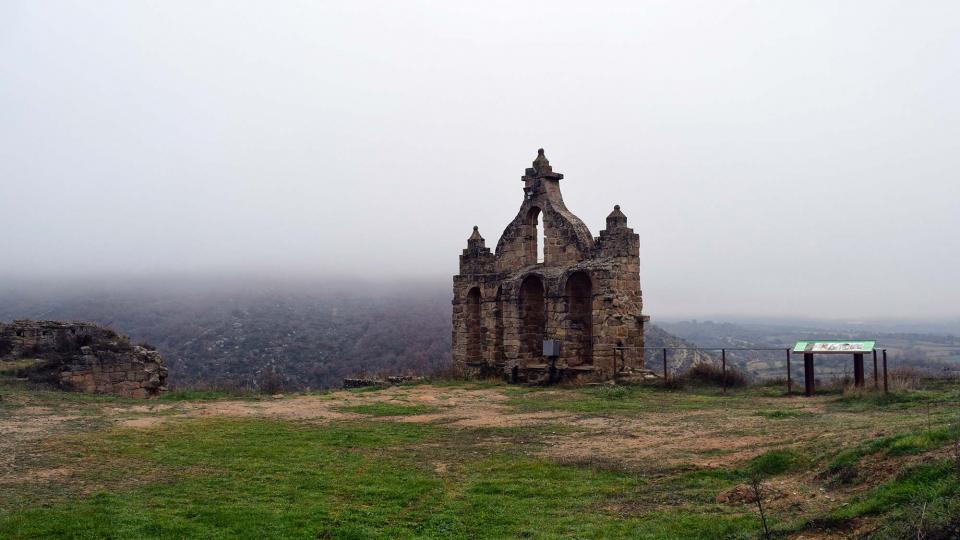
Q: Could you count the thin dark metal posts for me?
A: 6